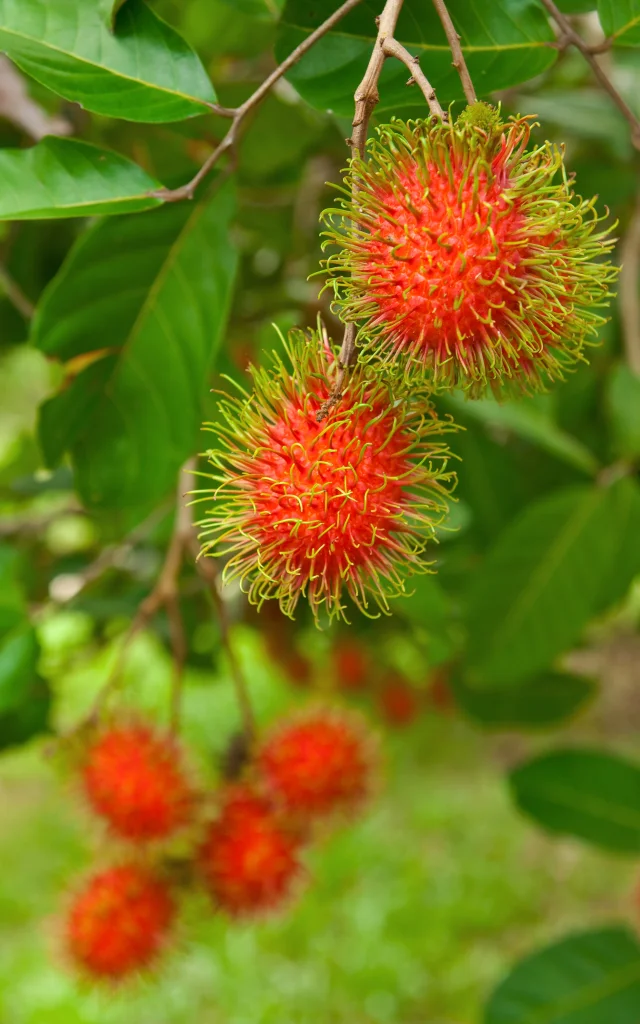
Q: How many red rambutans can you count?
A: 6